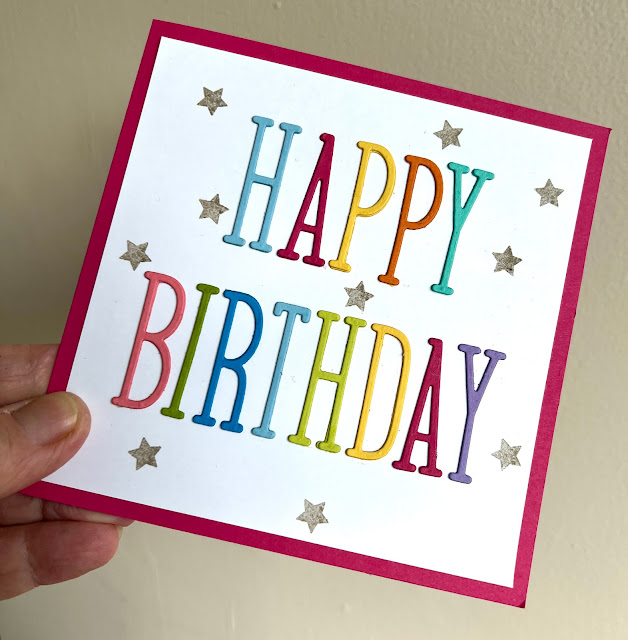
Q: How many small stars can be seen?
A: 10